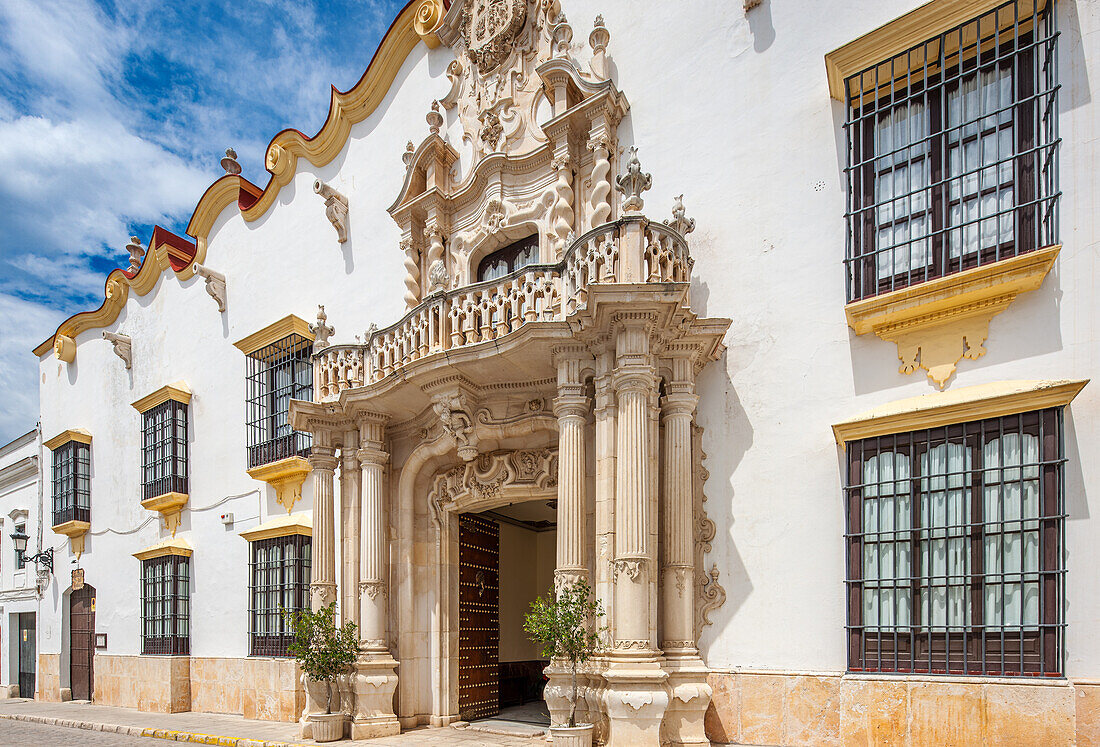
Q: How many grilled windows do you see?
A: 7